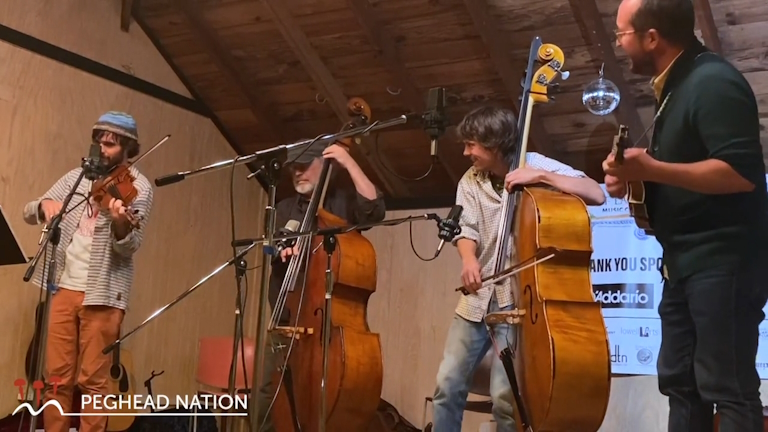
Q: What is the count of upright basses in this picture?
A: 2